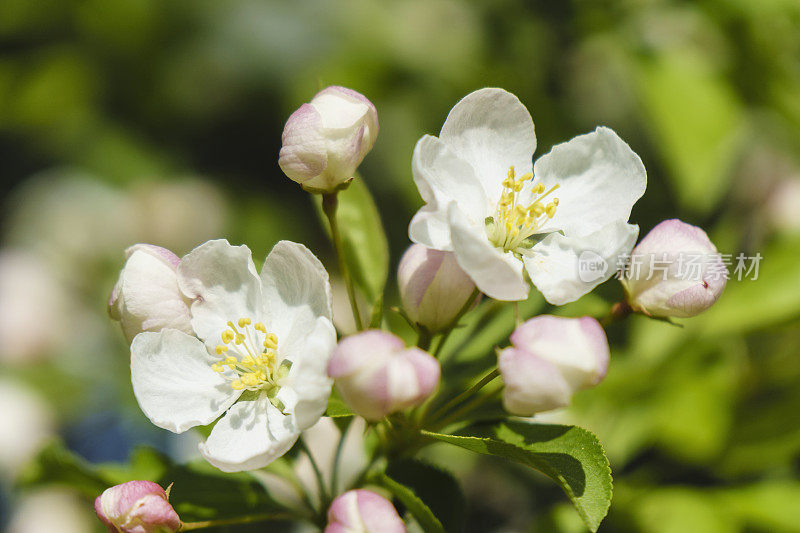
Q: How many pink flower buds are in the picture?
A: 8